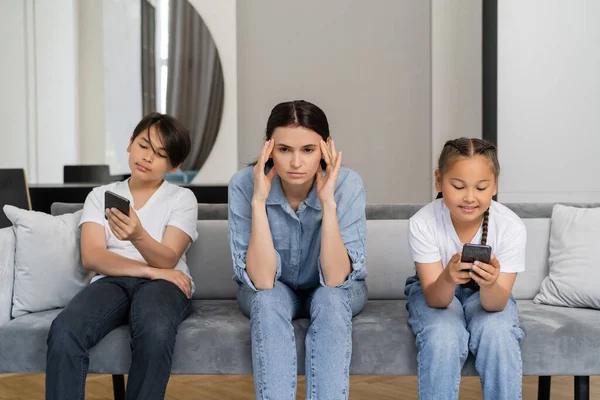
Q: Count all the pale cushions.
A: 2